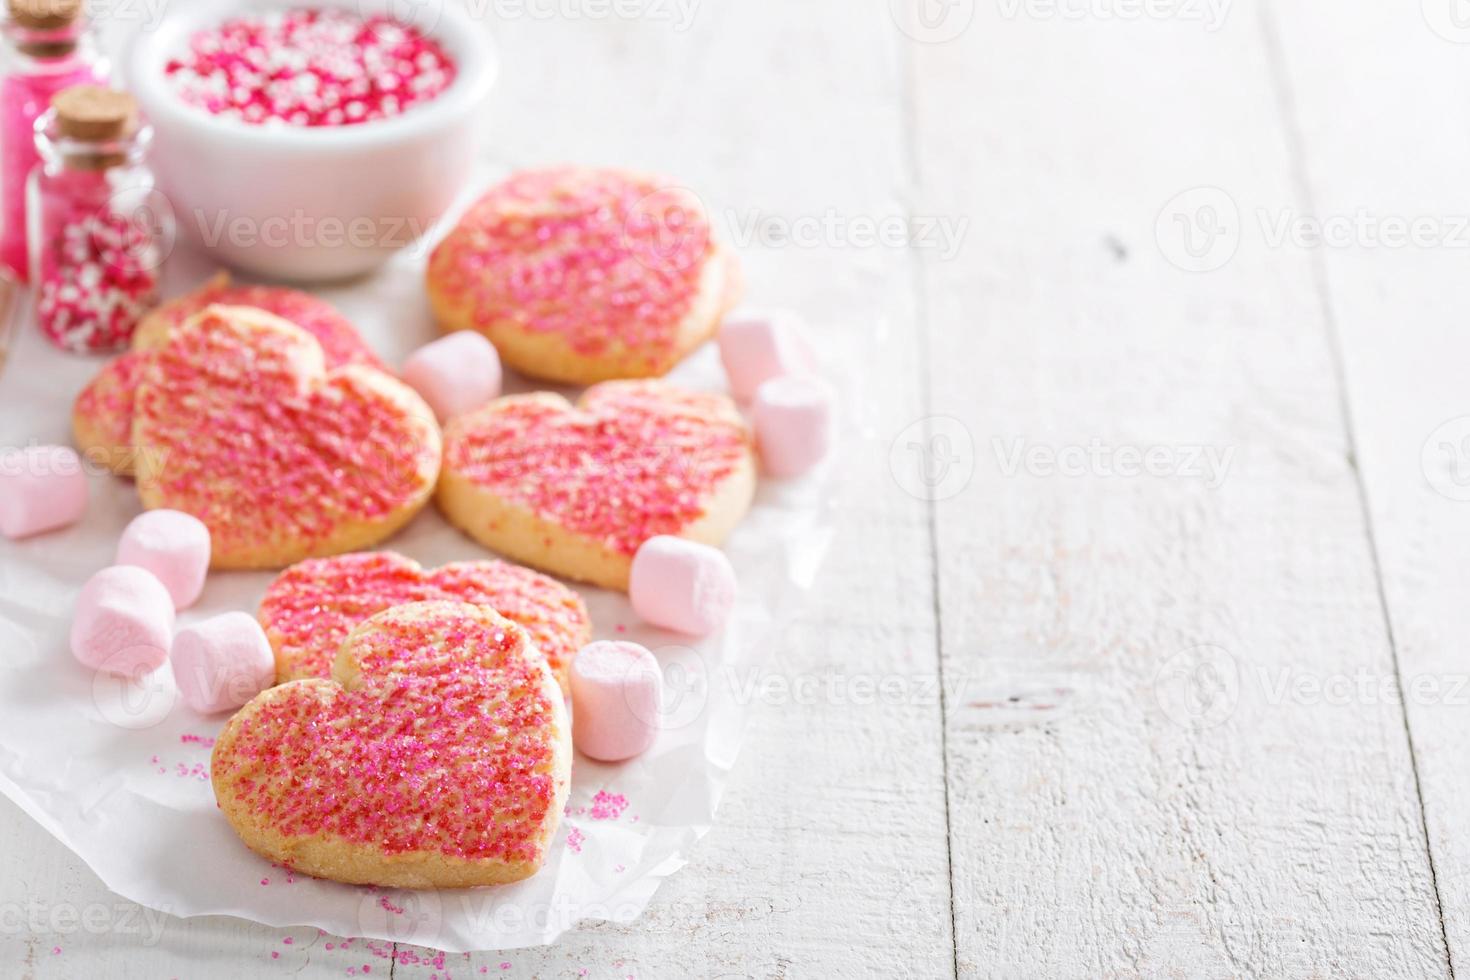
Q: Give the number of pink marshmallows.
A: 9